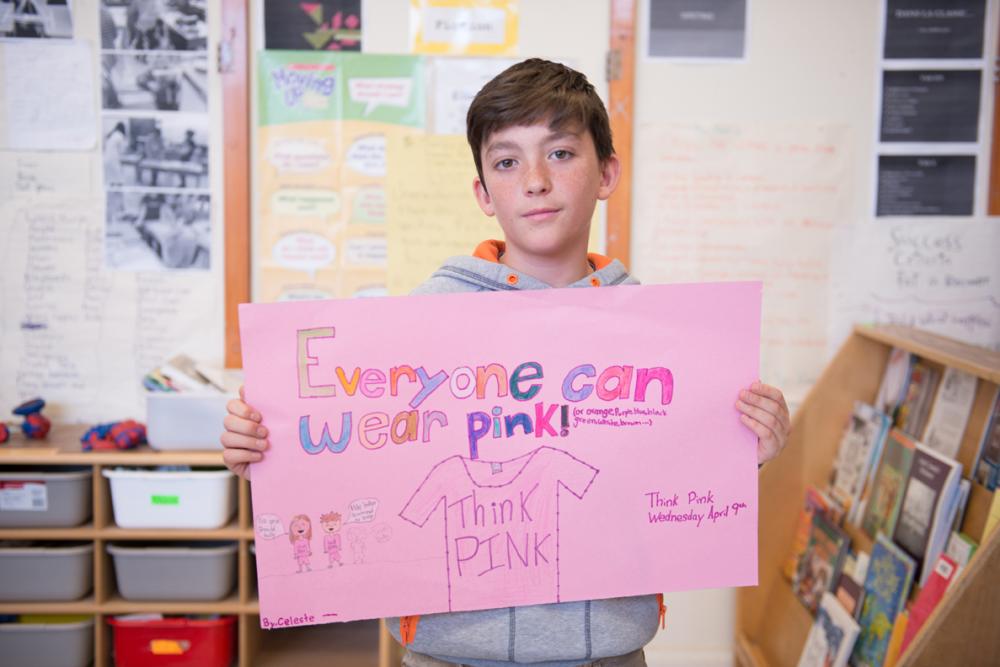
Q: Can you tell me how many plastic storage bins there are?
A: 7